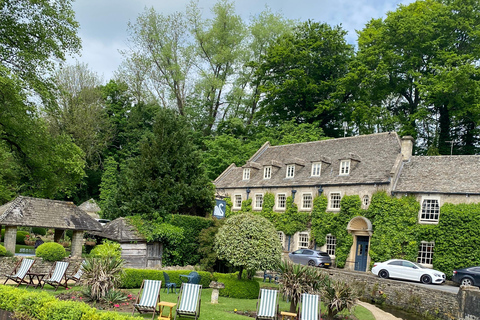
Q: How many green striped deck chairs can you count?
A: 7